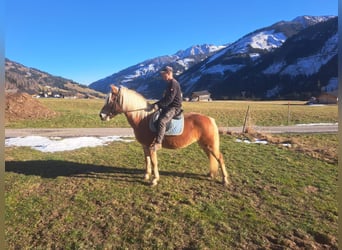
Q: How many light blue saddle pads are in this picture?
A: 1